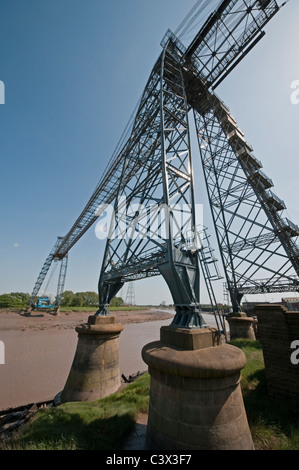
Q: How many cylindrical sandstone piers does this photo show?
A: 3